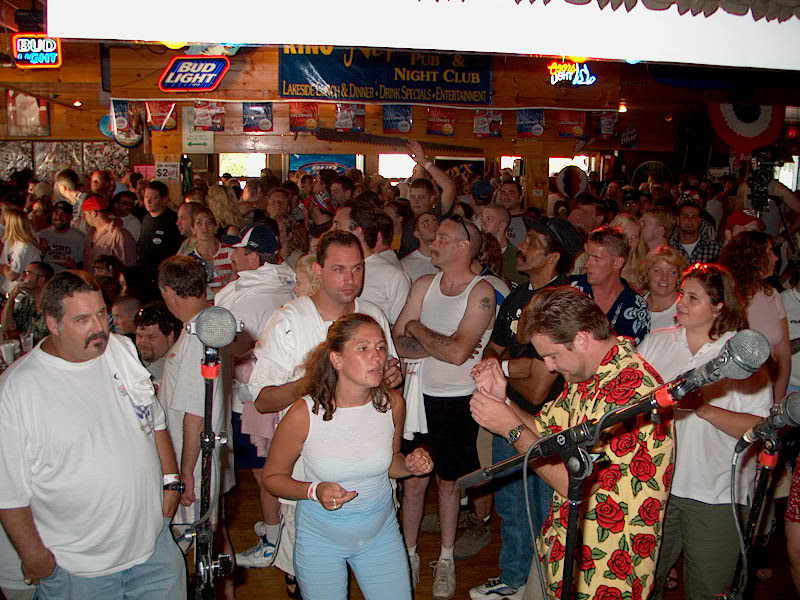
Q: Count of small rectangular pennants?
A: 12